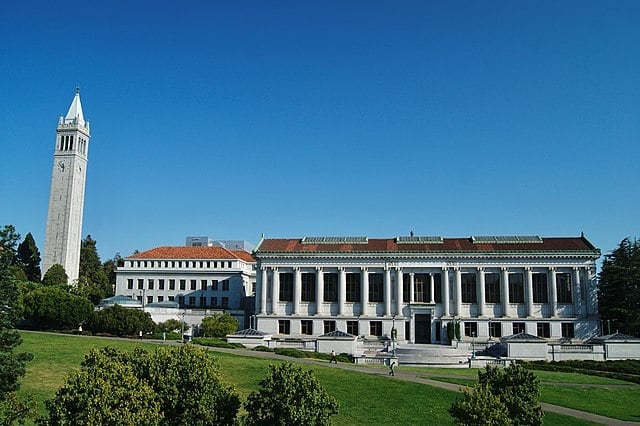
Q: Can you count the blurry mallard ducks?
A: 0